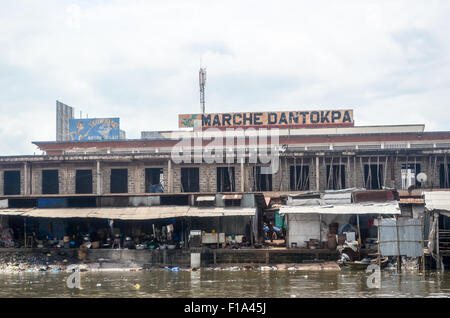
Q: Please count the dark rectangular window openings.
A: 13